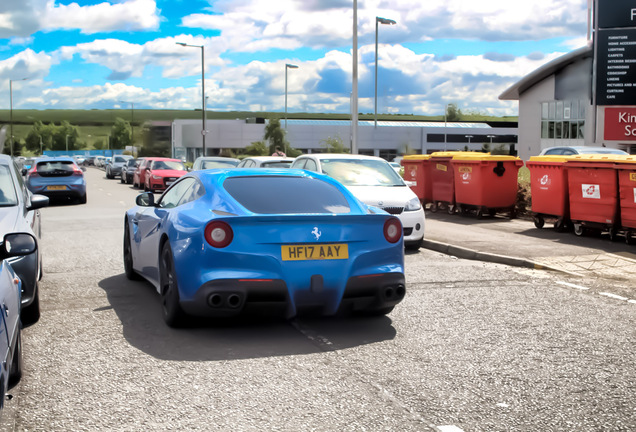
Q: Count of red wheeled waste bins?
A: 6